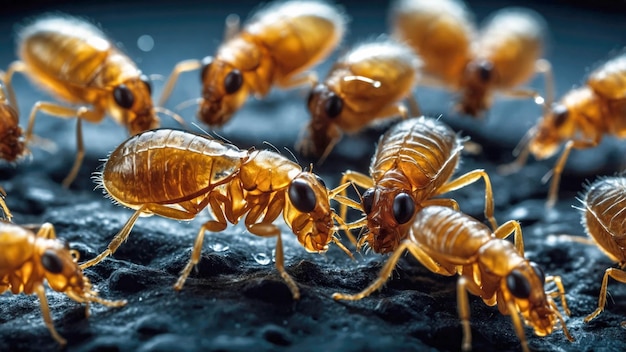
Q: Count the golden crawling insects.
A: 12